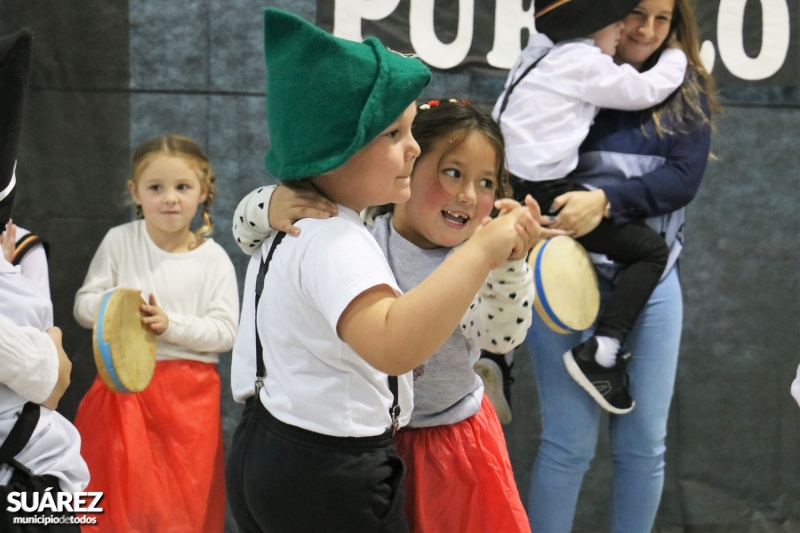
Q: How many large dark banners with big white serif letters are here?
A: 1